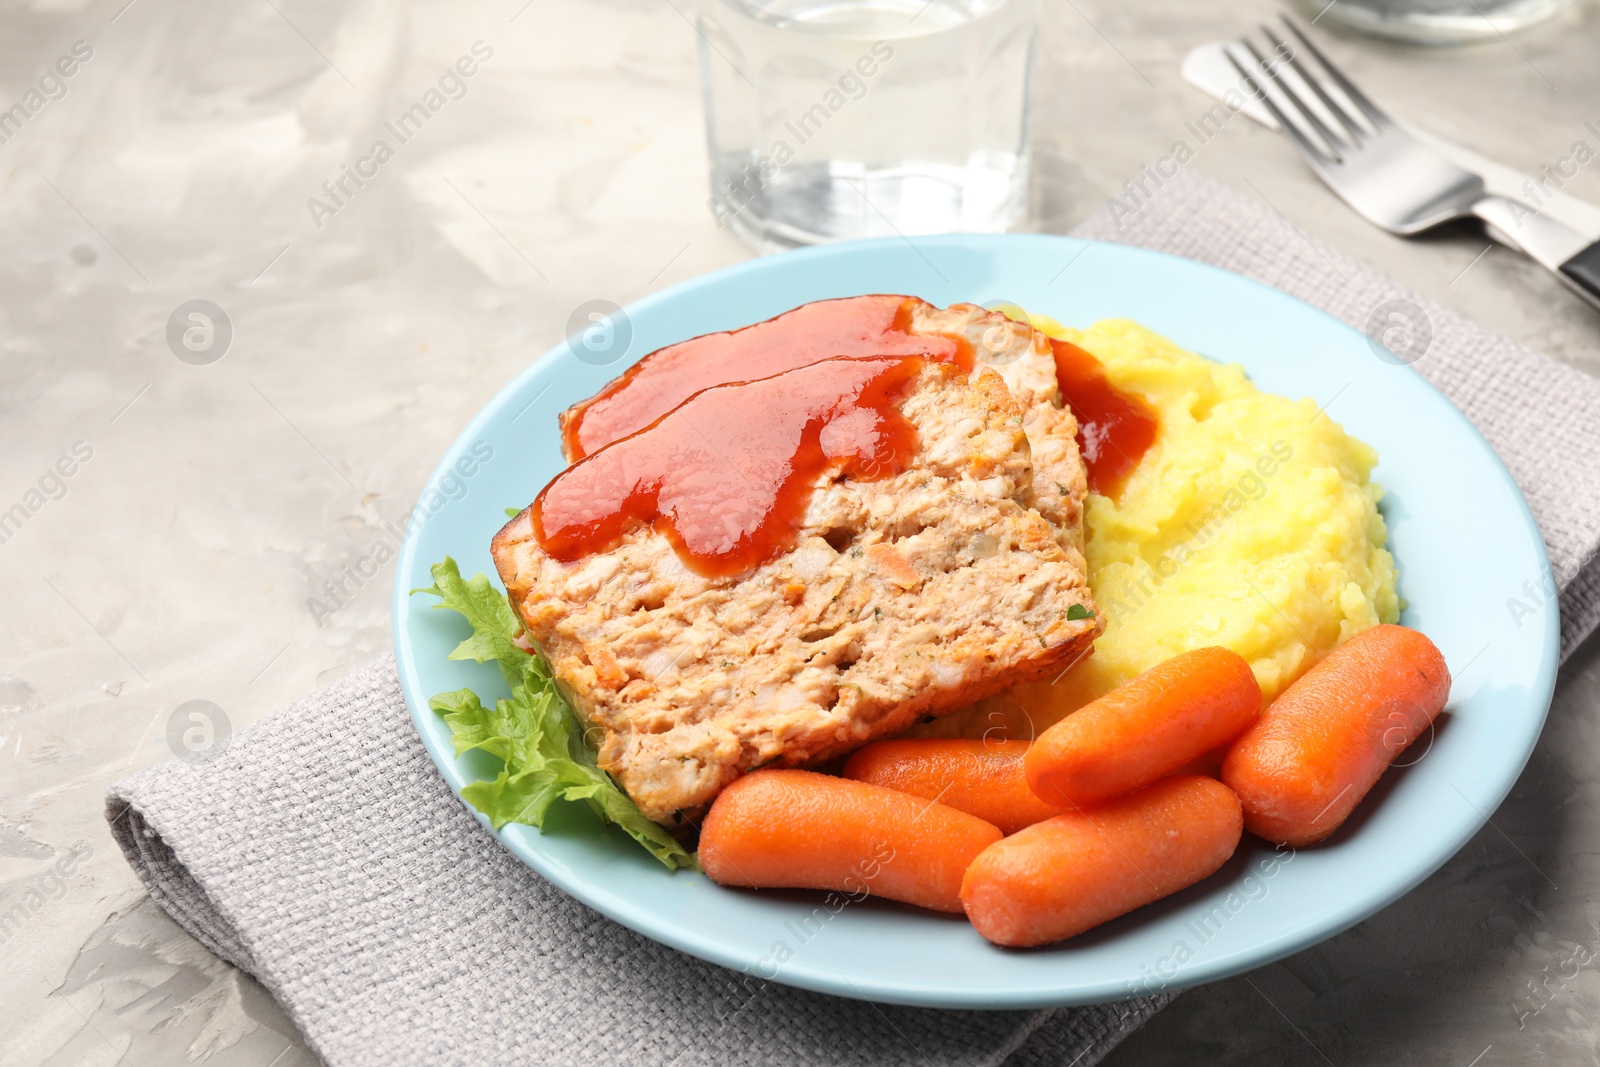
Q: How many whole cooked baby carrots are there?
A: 5